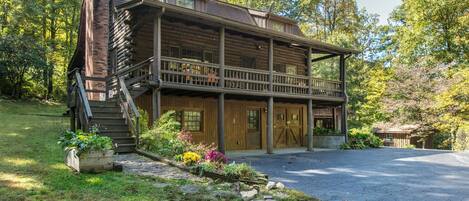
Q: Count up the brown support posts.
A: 5